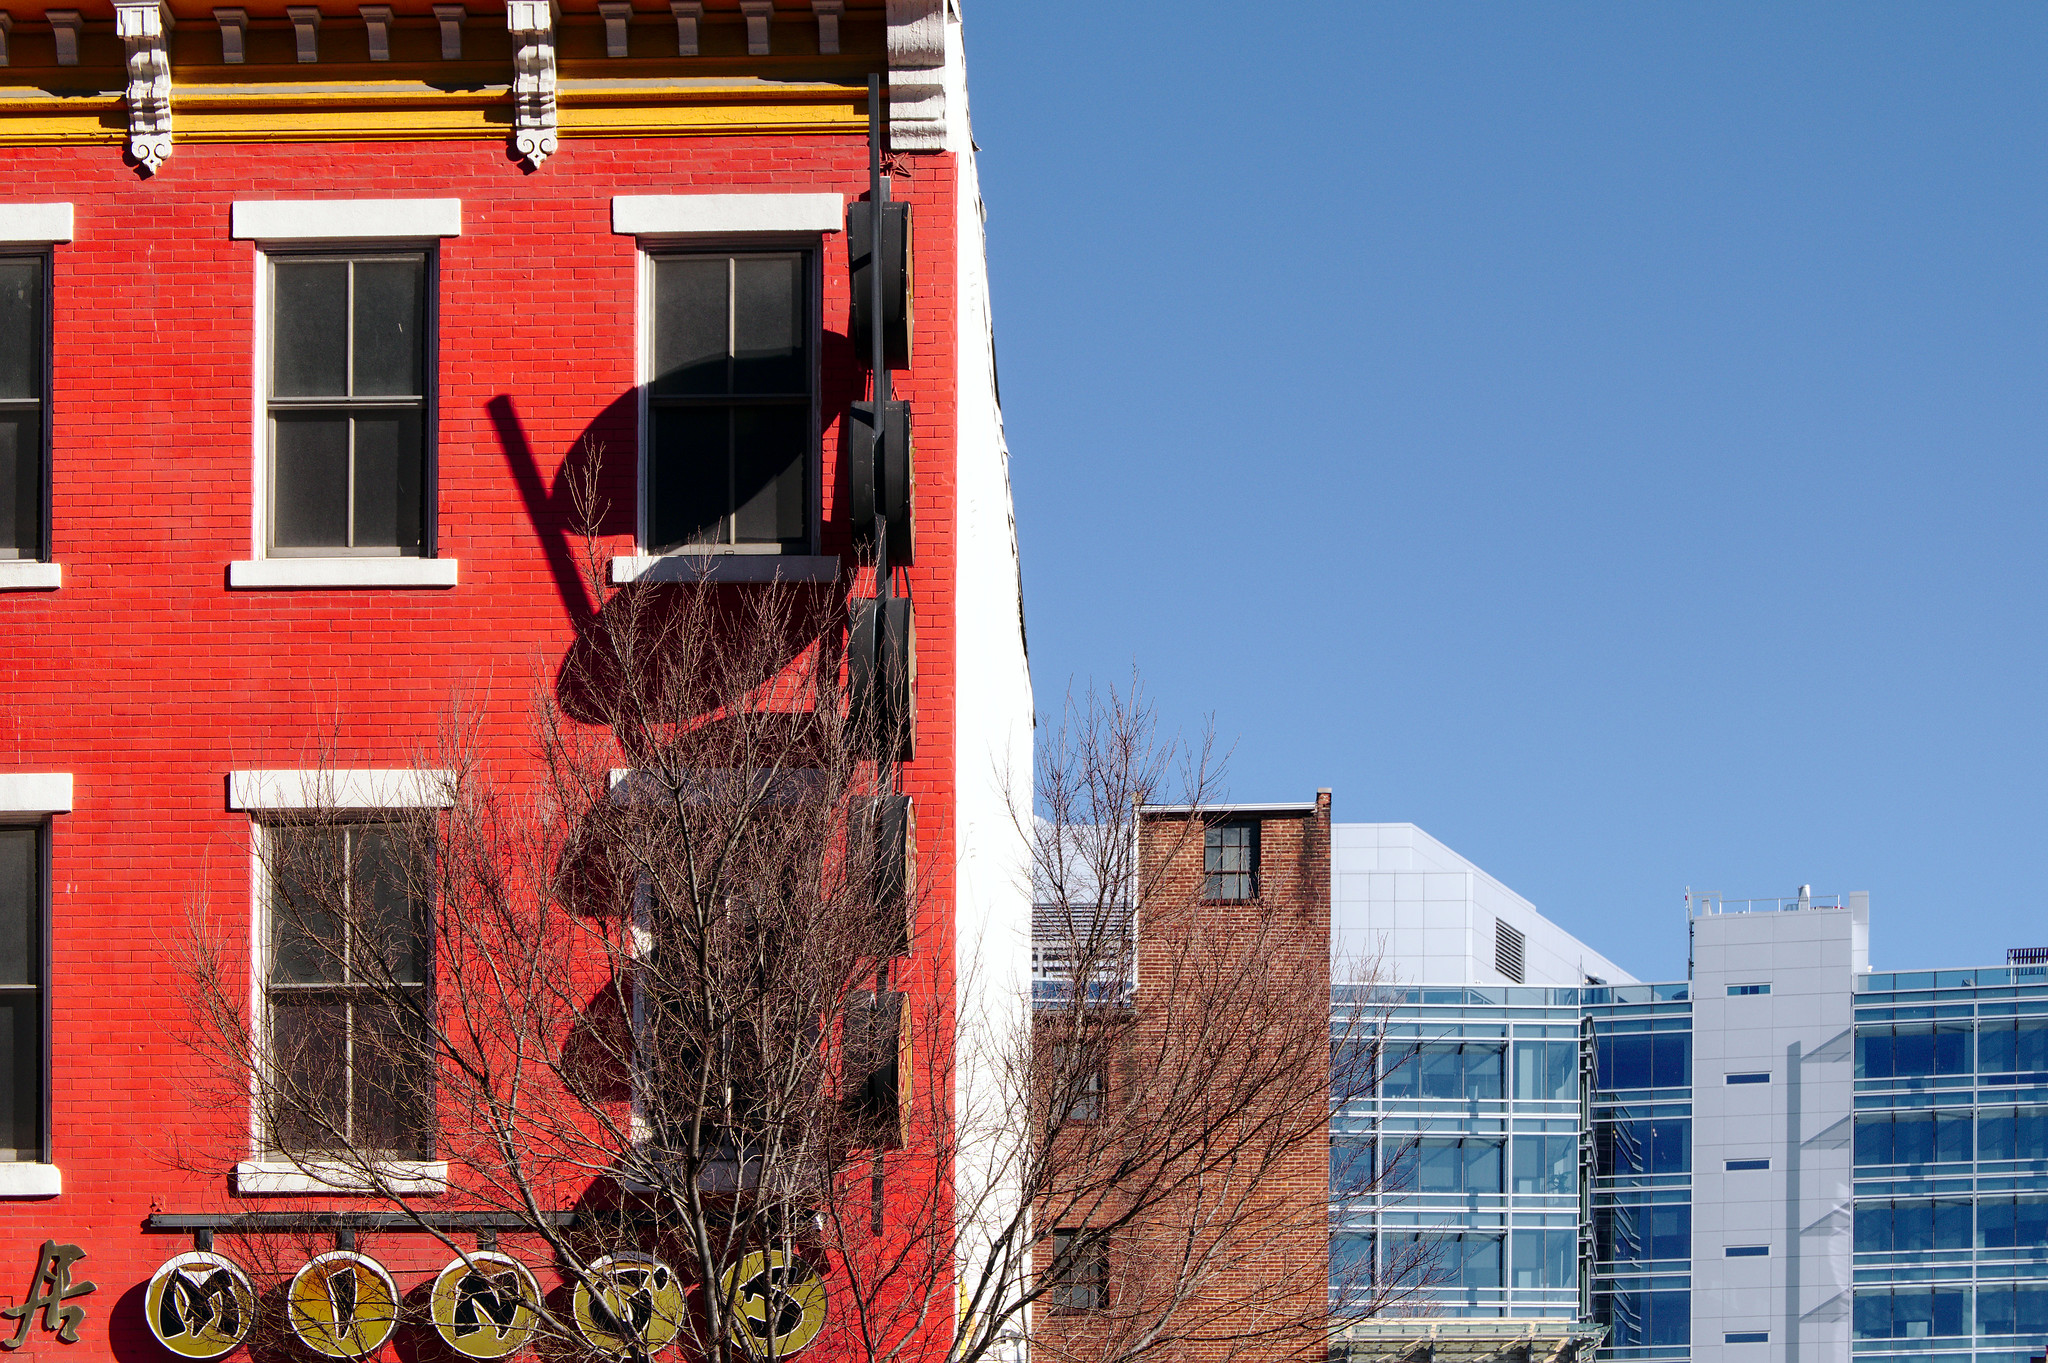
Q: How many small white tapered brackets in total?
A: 10